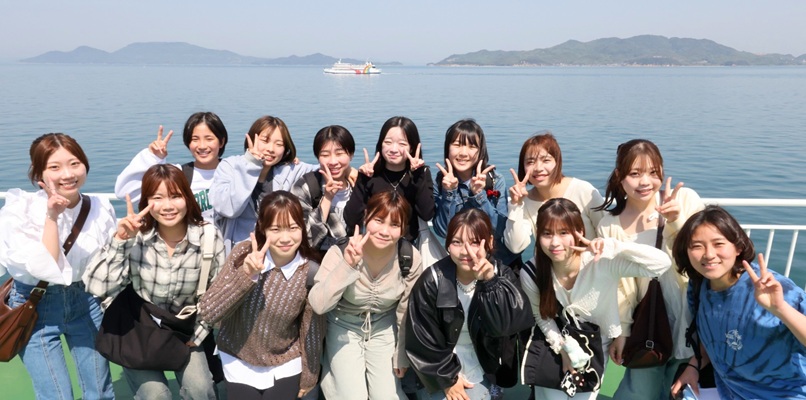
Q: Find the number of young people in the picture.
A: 14